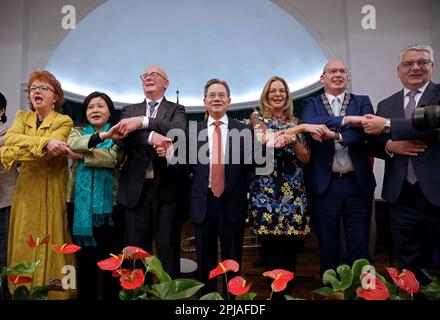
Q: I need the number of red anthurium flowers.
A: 12